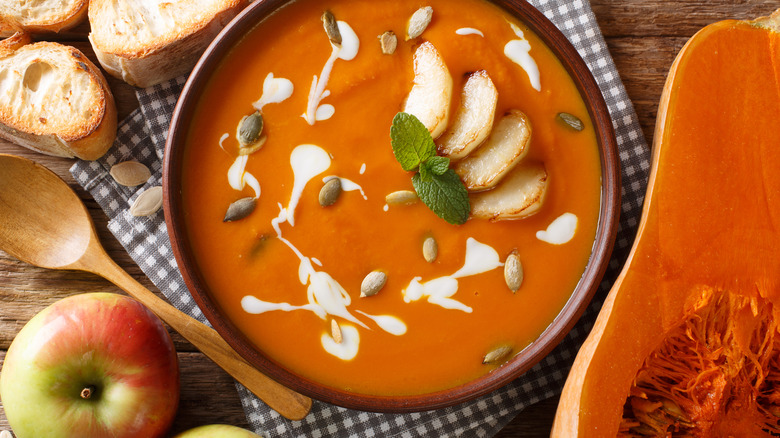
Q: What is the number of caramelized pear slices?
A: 4